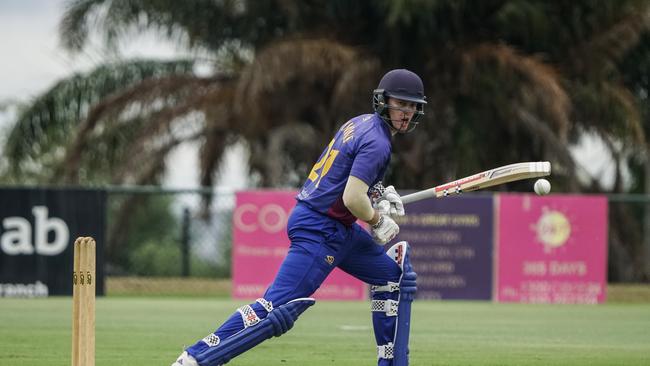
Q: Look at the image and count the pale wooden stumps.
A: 3